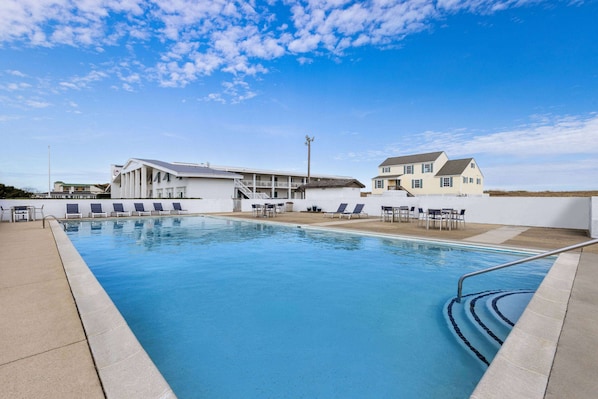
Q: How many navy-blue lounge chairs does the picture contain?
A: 8